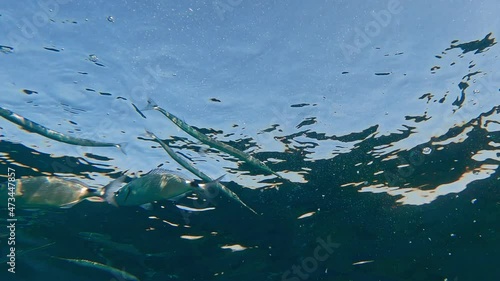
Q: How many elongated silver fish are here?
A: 4